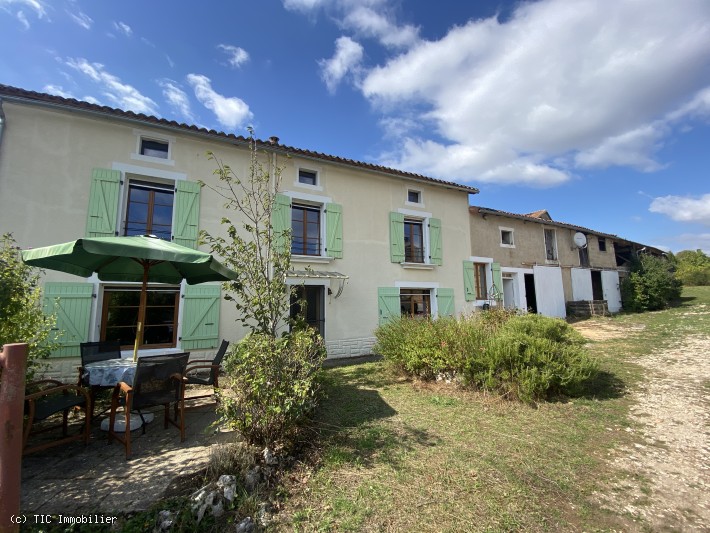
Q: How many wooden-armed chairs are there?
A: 4